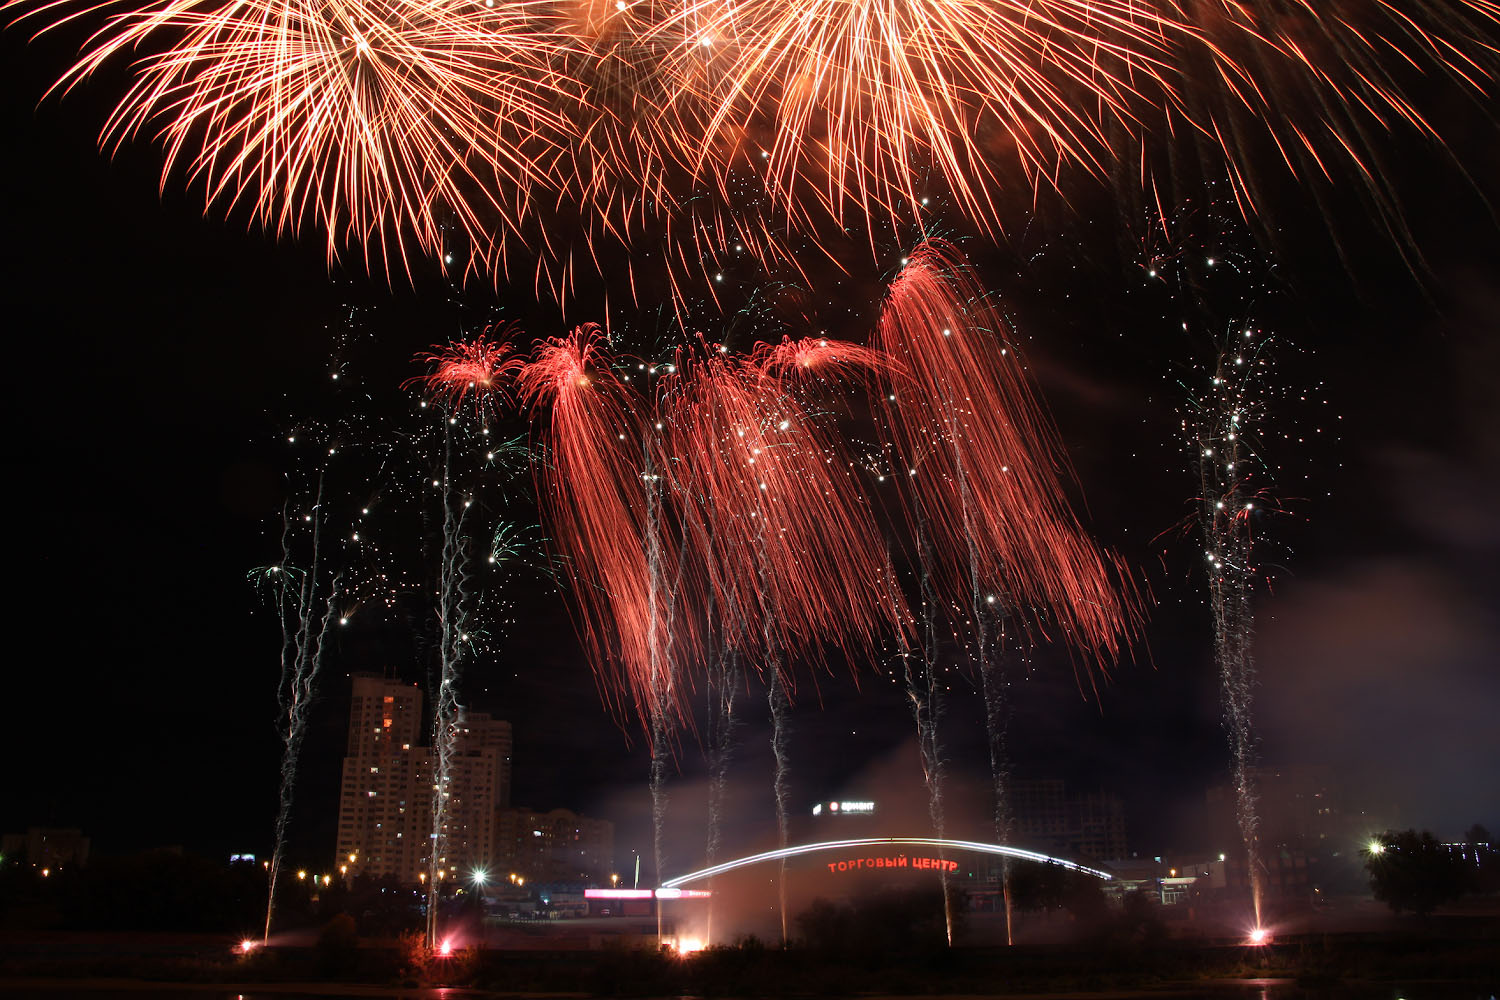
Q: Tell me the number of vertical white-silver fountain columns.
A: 8